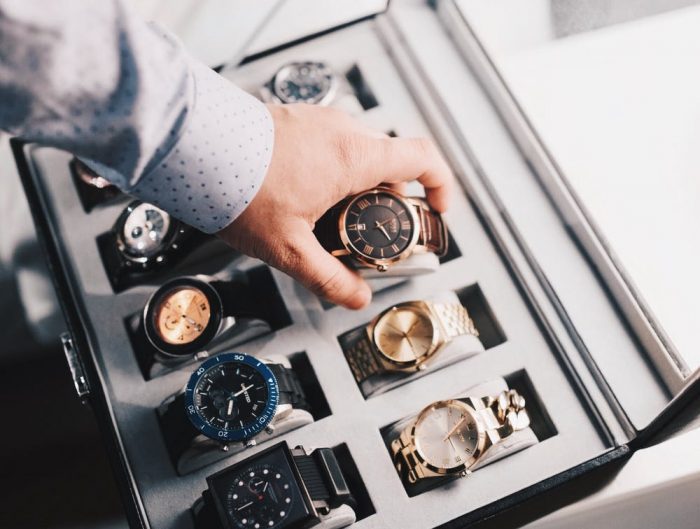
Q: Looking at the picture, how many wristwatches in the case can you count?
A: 9